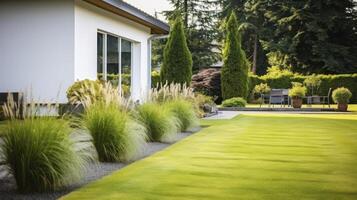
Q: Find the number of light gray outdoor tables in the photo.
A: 1